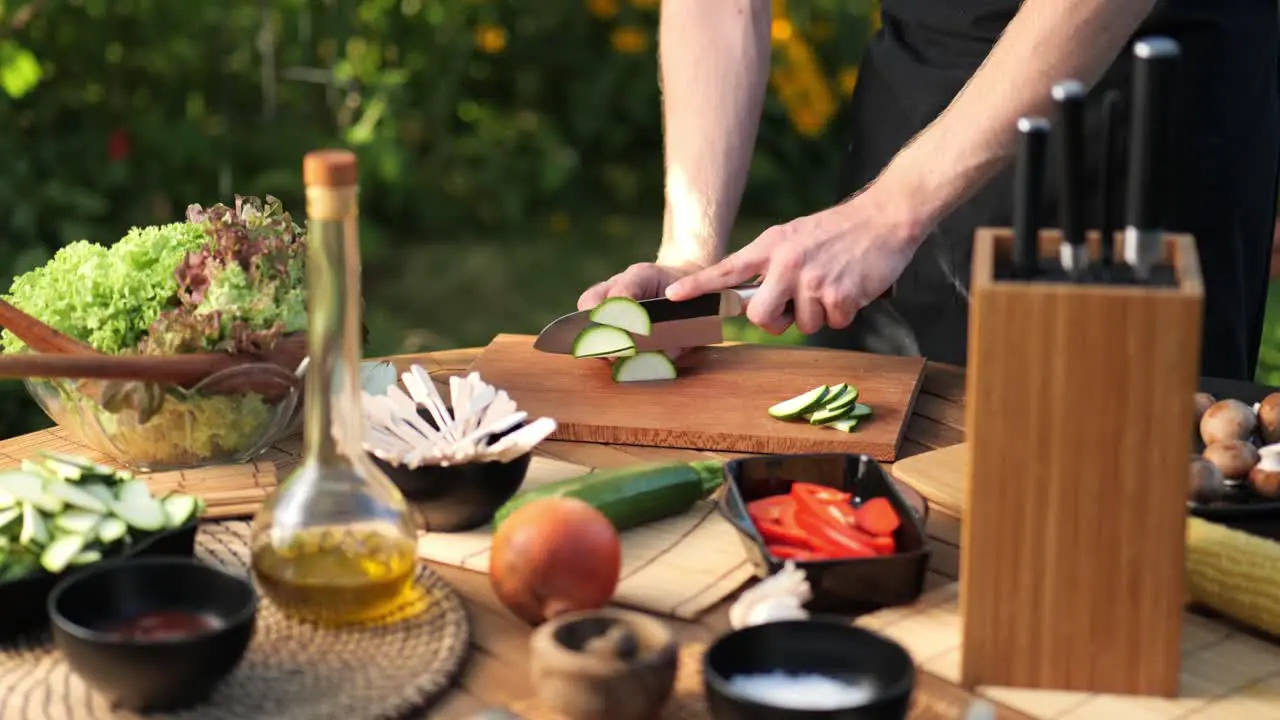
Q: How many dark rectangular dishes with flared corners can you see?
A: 2